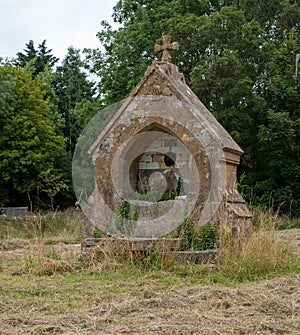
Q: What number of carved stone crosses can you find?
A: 1